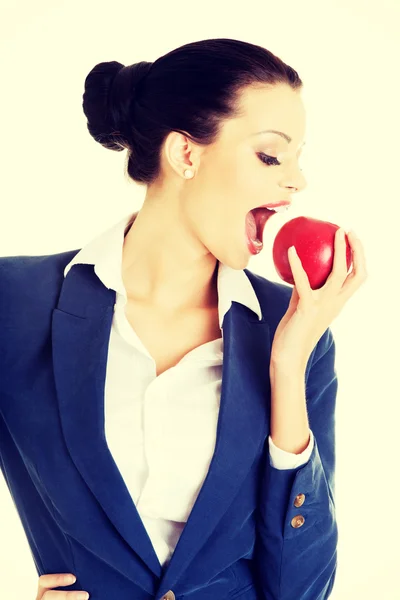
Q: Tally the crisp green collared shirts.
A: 0